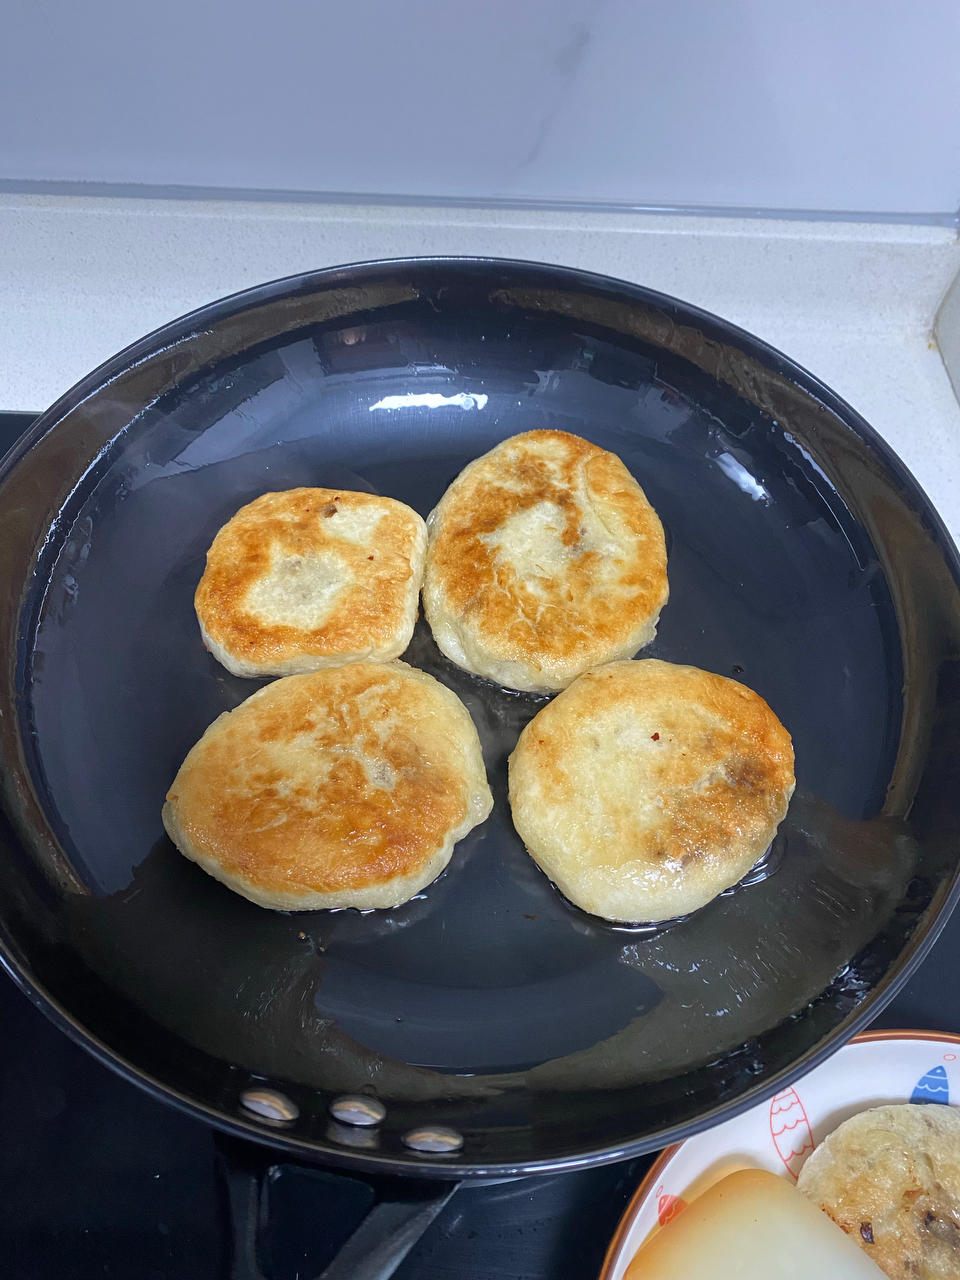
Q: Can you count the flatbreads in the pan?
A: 4